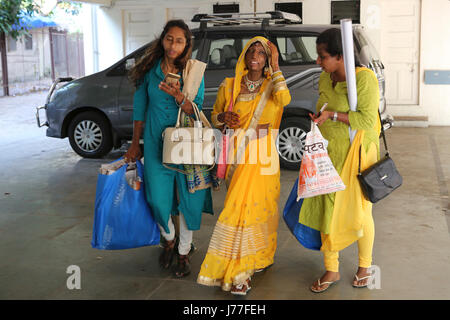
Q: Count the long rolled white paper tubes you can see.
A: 1